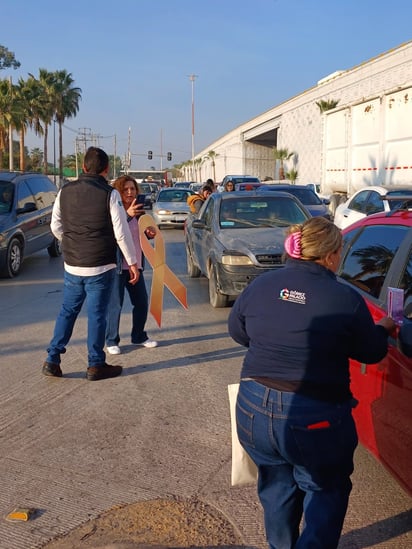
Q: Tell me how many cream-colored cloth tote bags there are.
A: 1